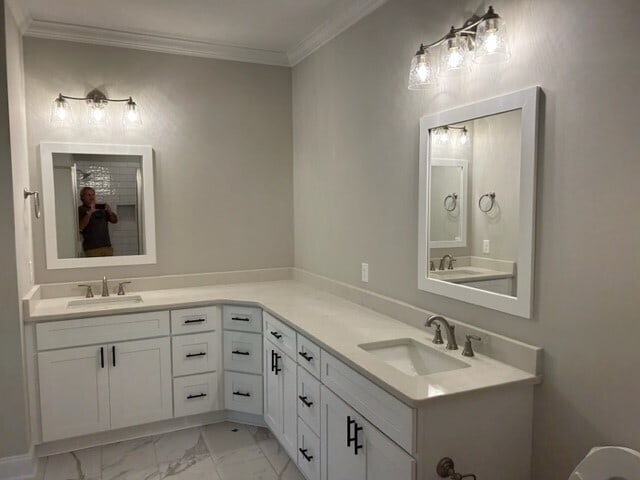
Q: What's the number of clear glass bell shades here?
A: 6